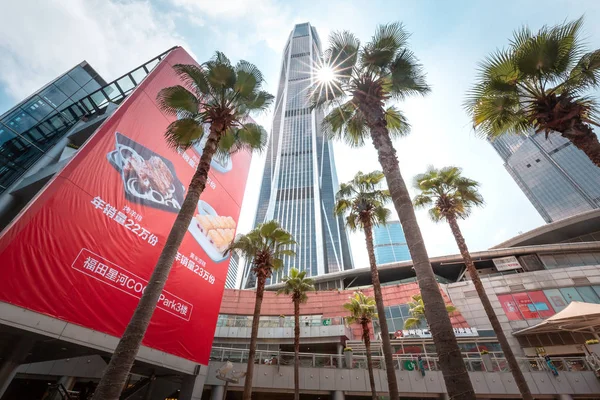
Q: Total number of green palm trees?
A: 9